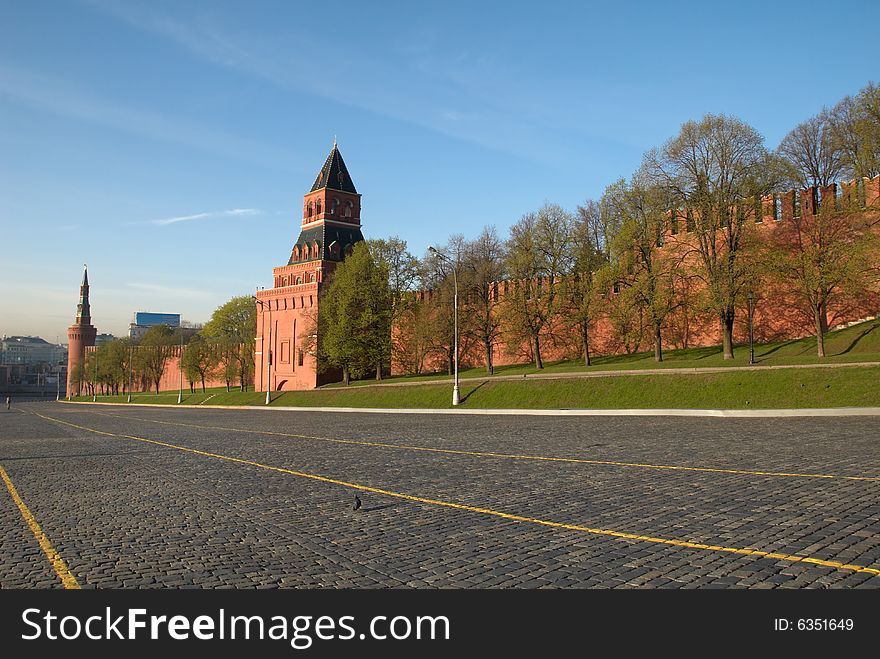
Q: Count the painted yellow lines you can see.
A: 3